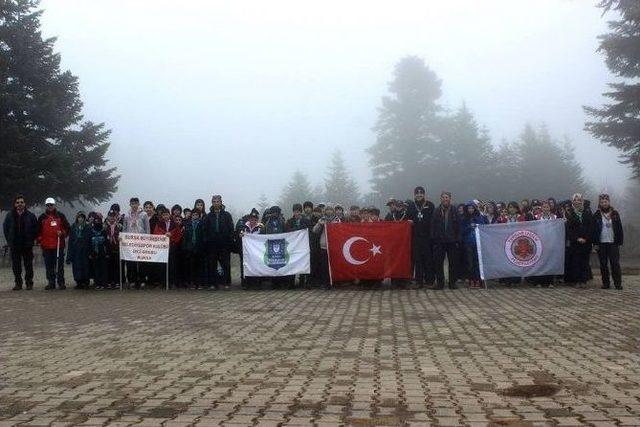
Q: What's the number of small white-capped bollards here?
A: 0